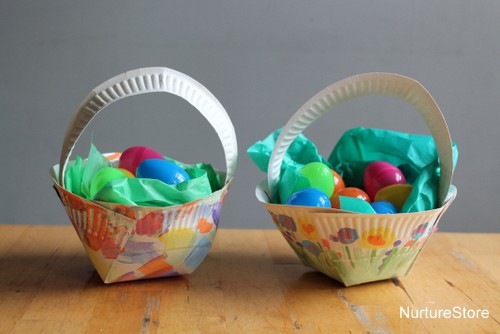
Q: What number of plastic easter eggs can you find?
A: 11